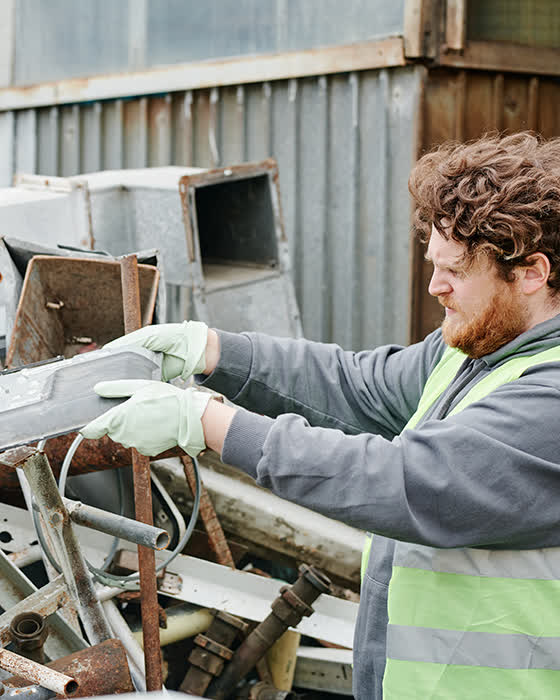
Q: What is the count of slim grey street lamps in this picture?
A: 0